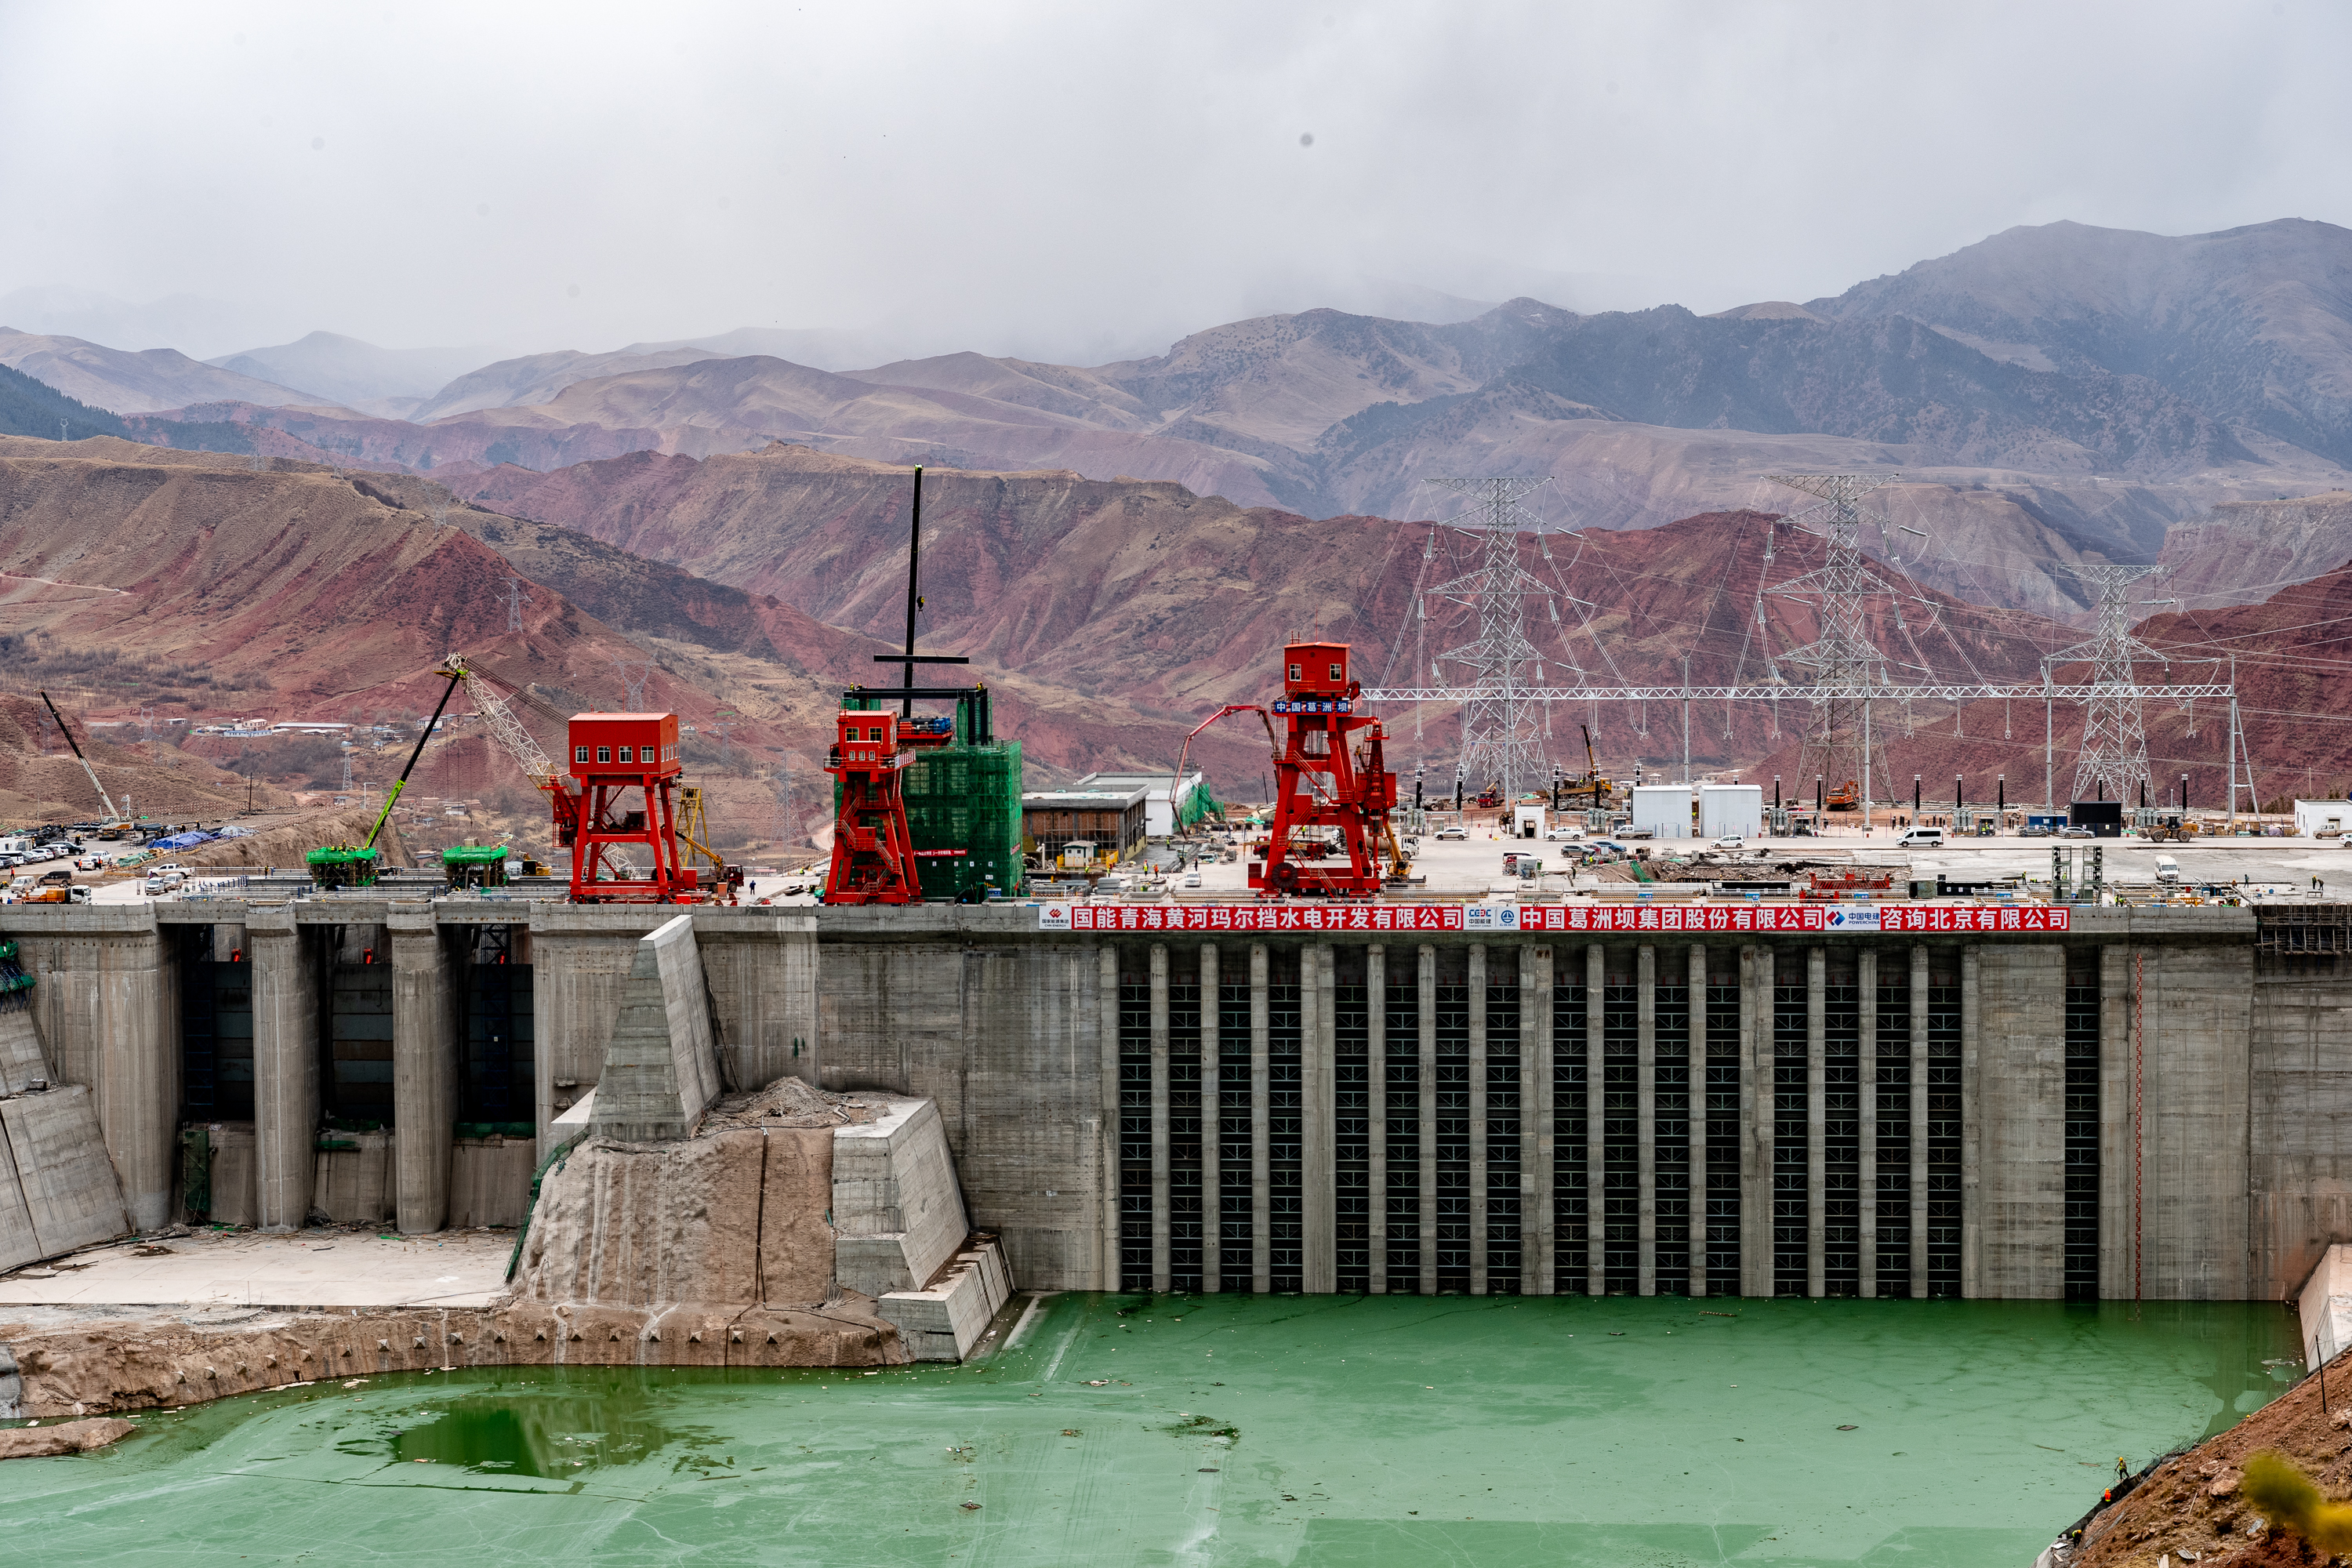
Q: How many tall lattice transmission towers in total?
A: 3